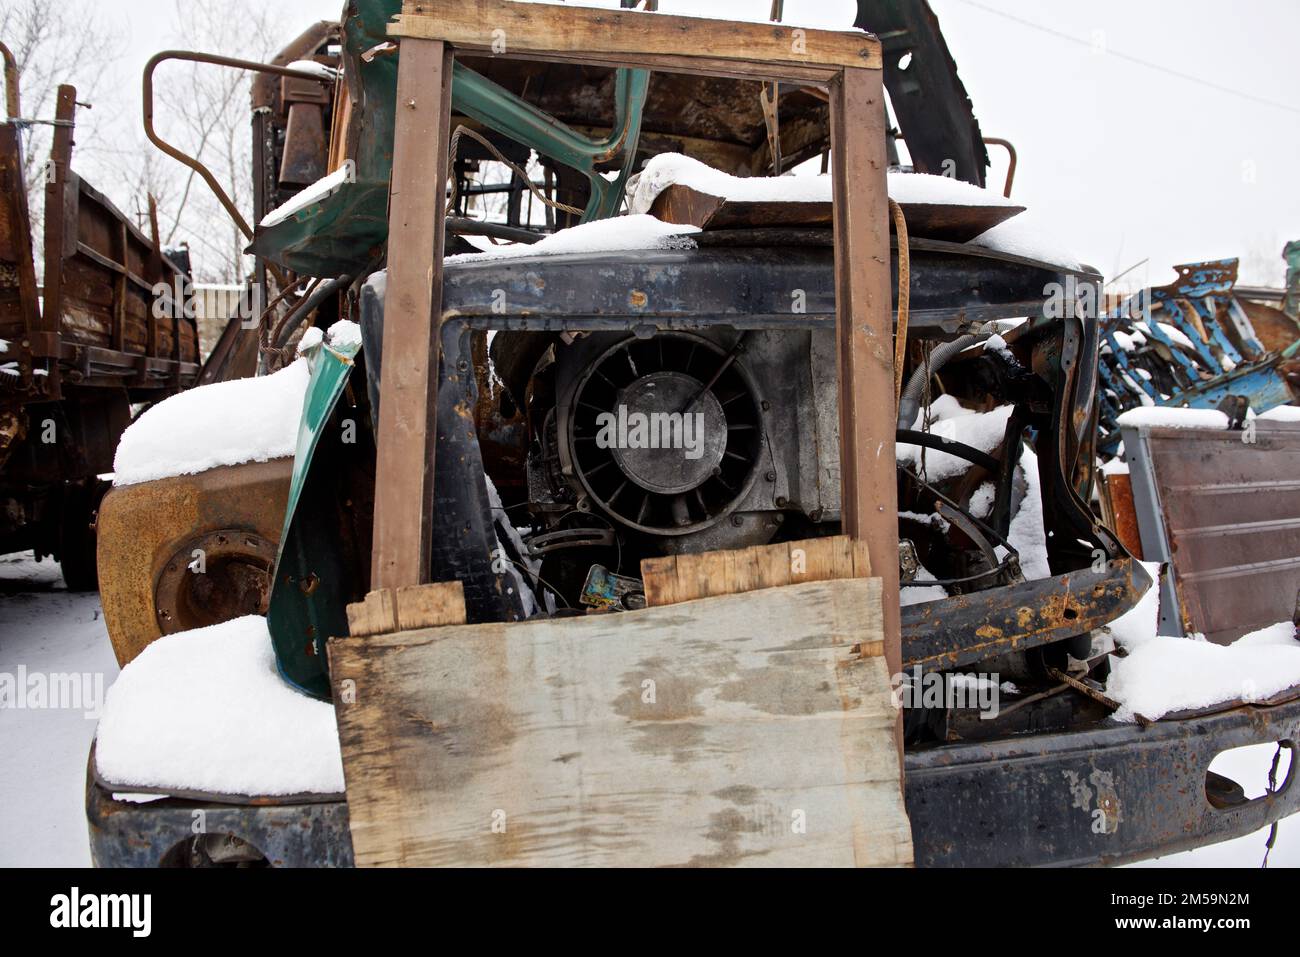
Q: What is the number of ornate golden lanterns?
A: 0